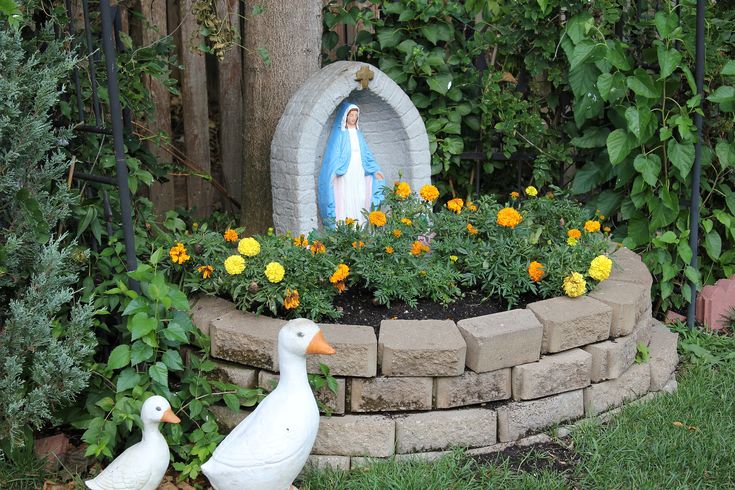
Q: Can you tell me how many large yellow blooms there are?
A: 5